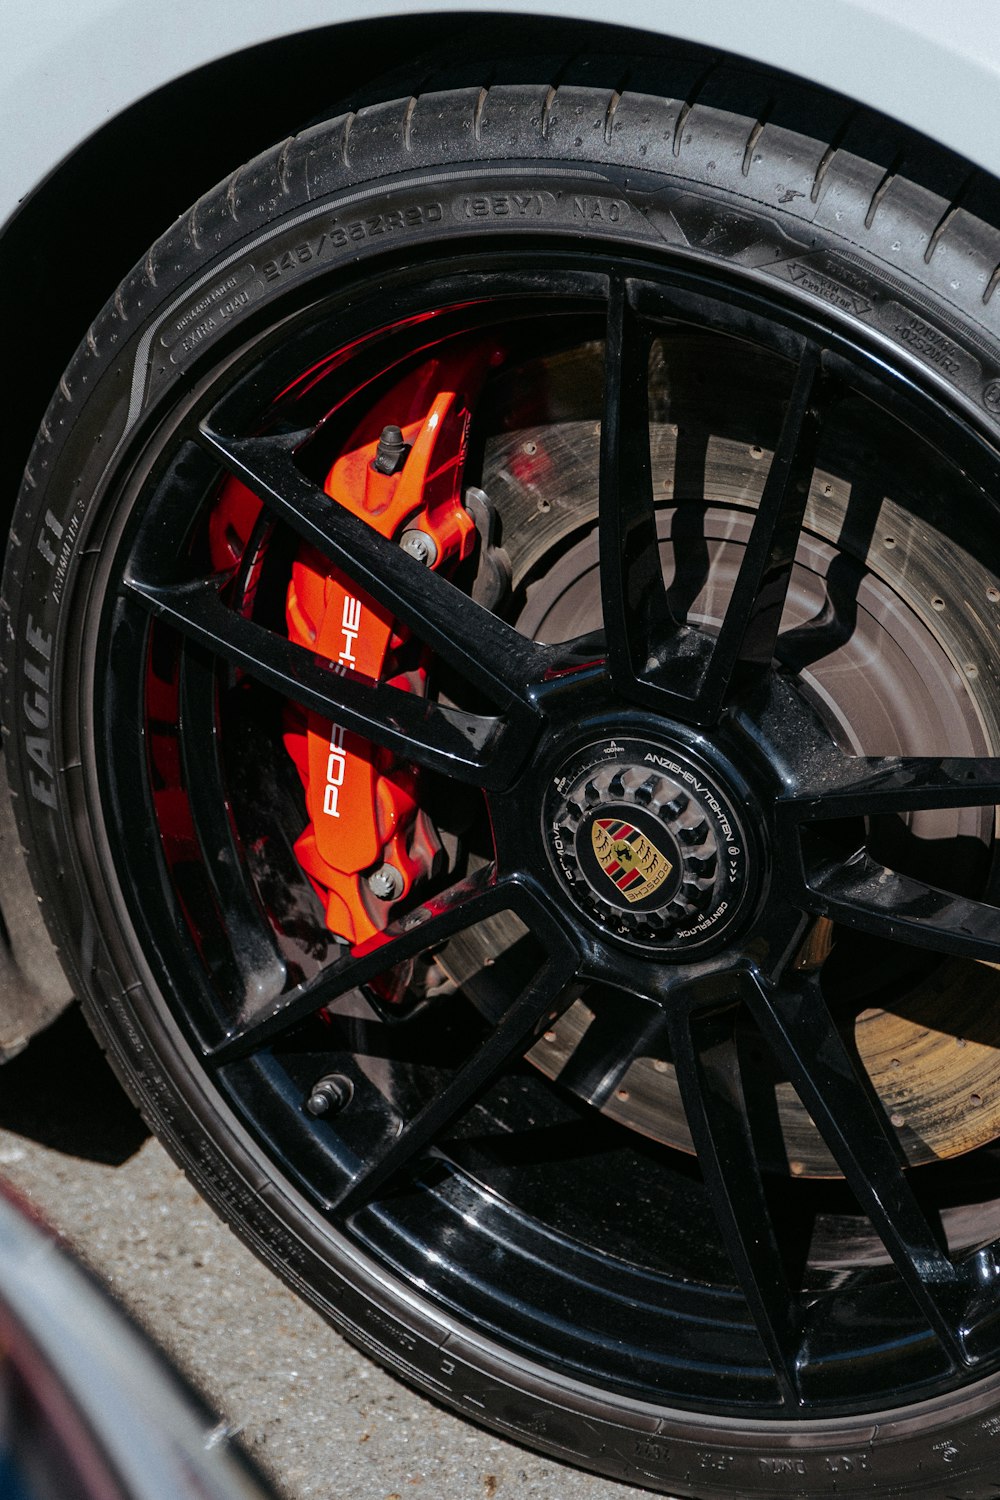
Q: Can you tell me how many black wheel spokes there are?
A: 10